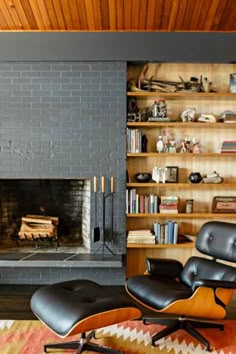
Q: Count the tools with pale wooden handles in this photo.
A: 3